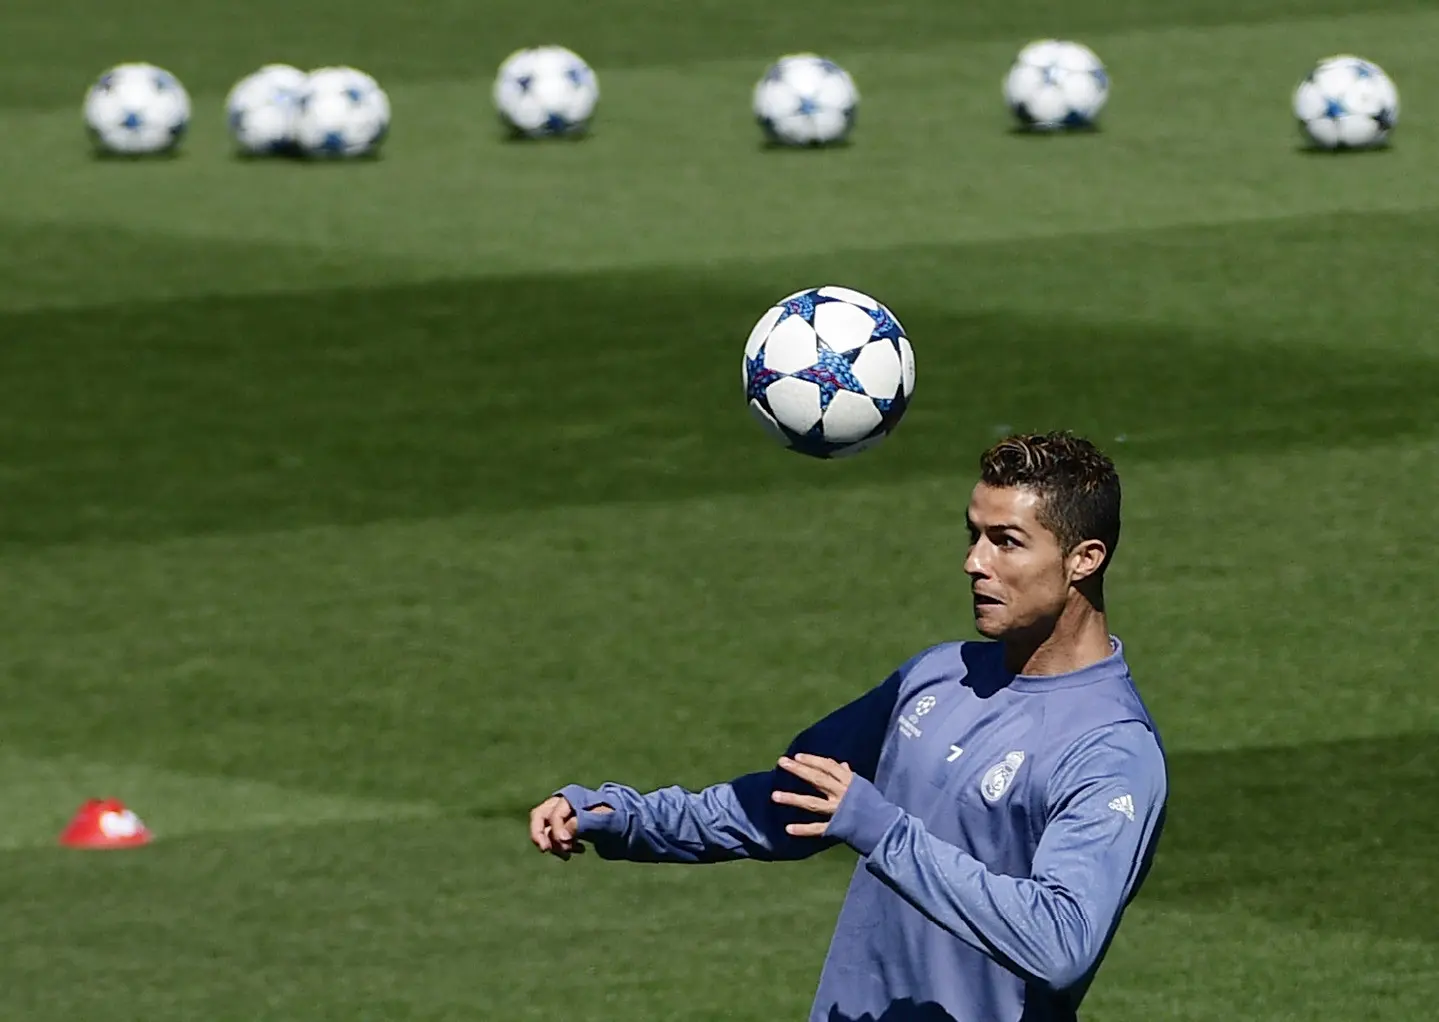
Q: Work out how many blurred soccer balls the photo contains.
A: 7